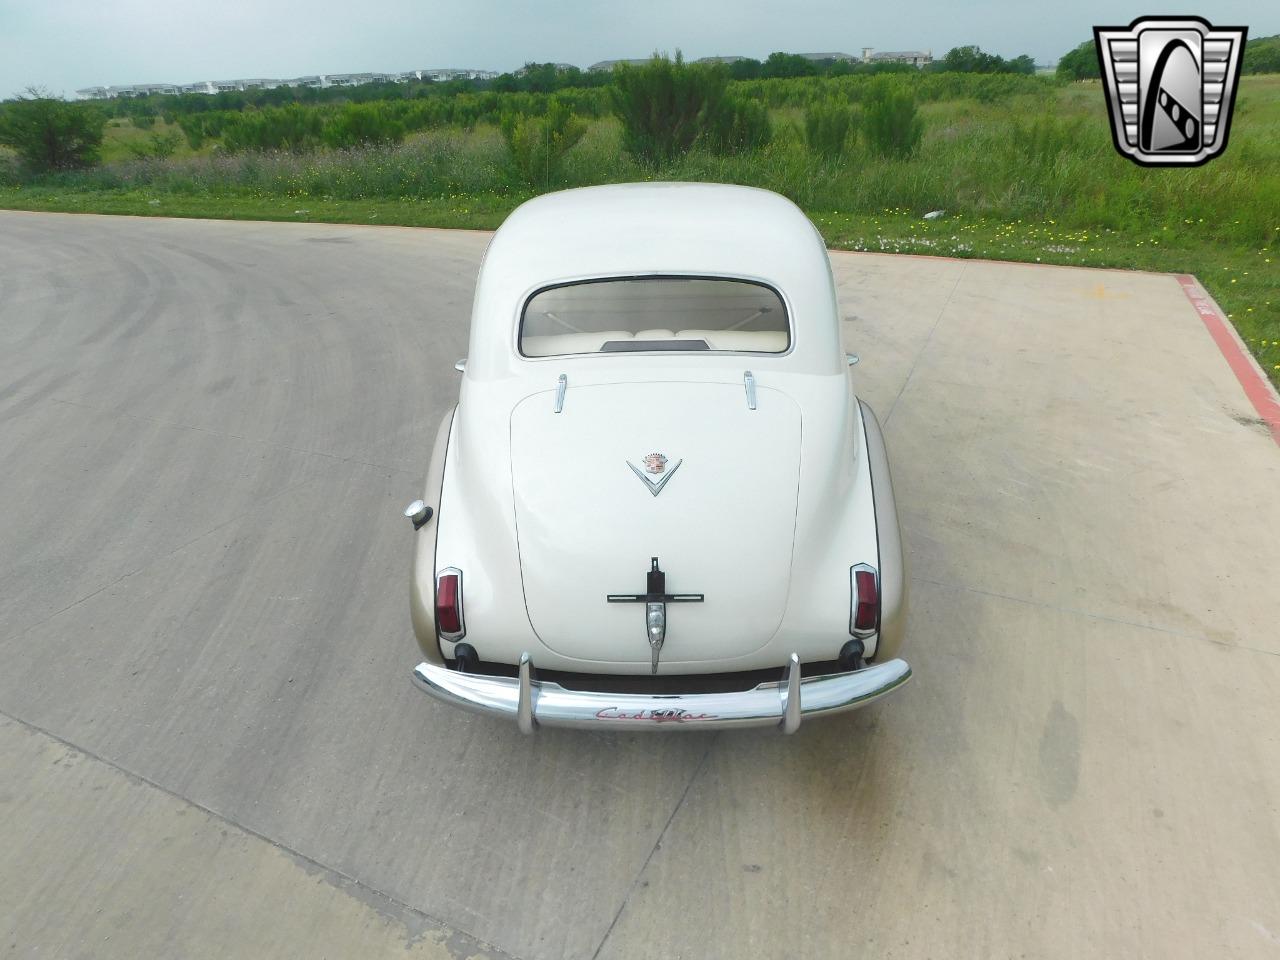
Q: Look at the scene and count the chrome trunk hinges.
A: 2